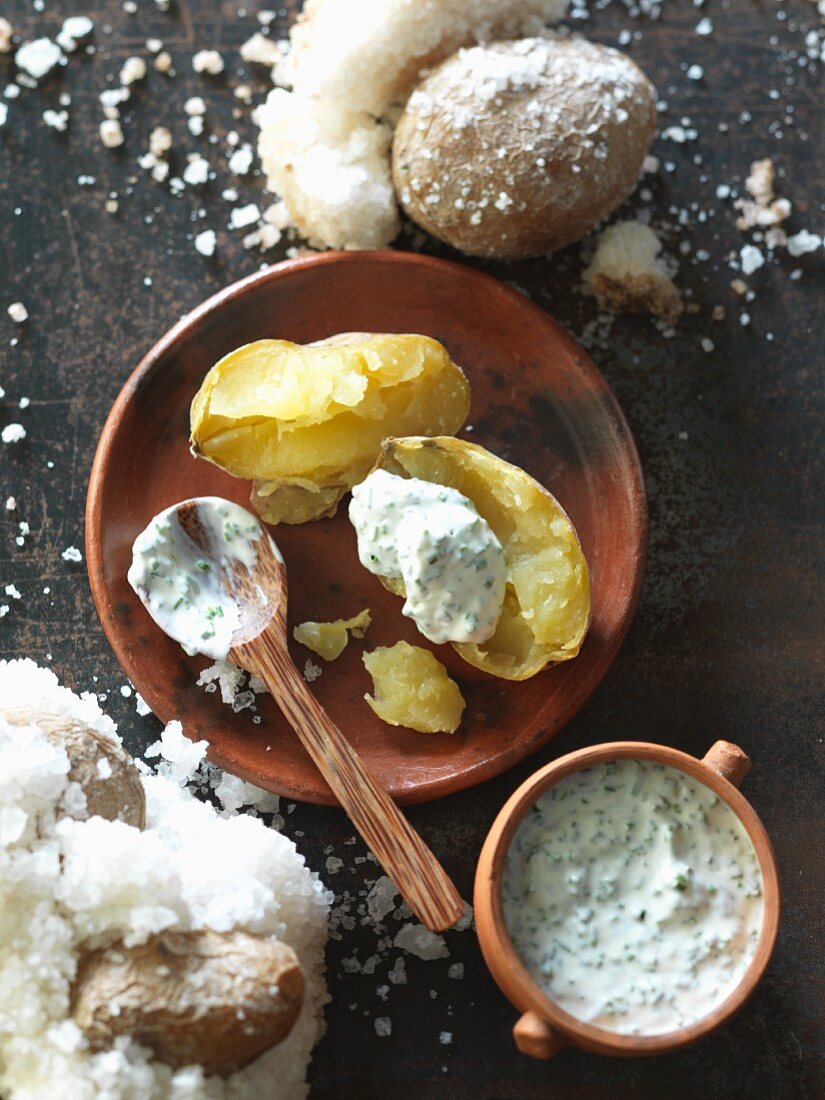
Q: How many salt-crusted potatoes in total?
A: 3